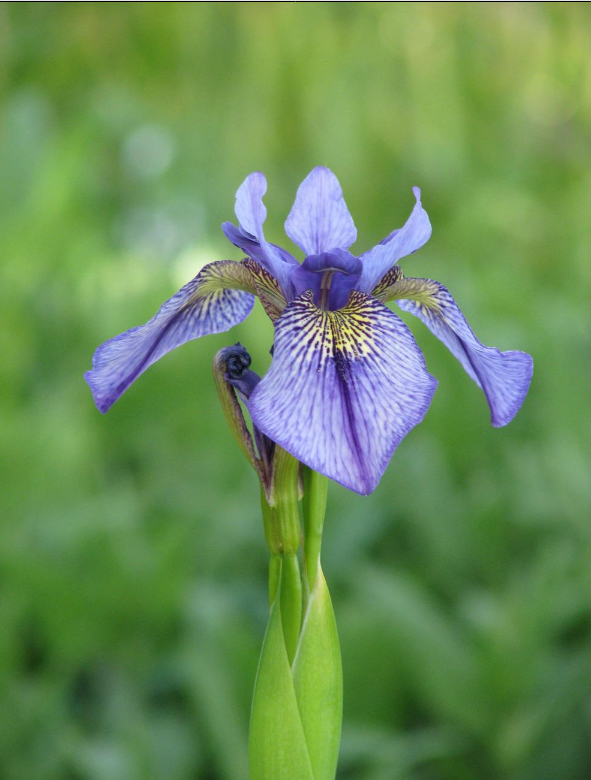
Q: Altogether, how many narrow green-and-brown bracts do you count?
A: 1